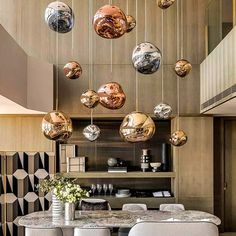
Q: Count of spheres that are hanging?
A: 14